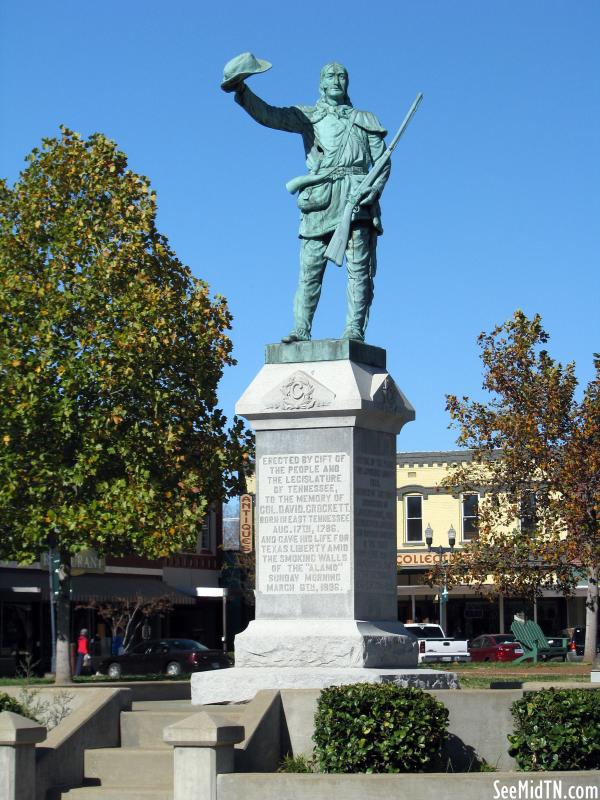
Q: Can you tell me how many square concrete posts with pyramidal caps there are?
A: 2